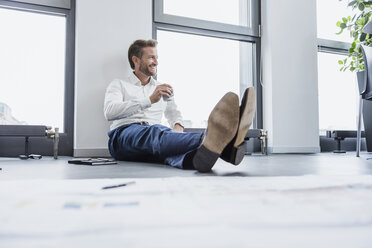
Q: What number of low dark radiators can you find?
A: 3